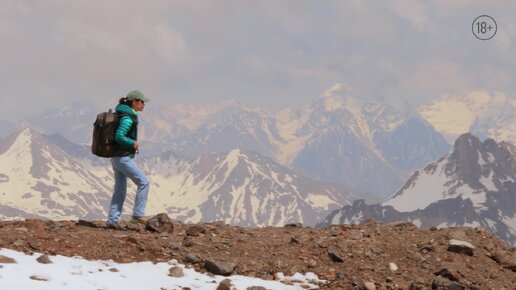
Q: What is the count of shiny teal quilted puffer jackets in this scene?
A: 1